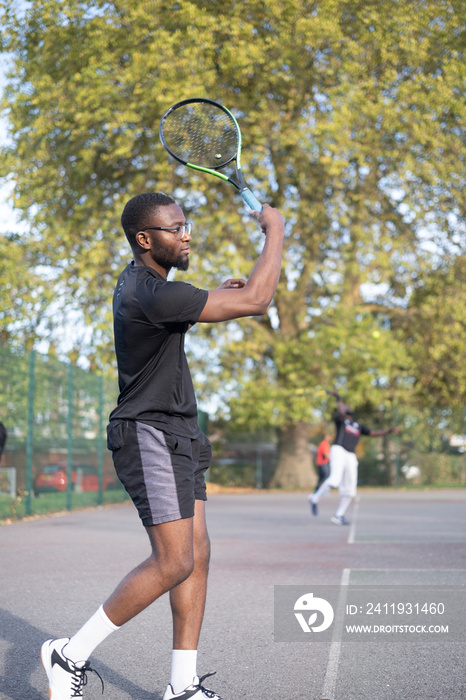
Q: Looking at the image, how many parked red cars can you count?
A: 1